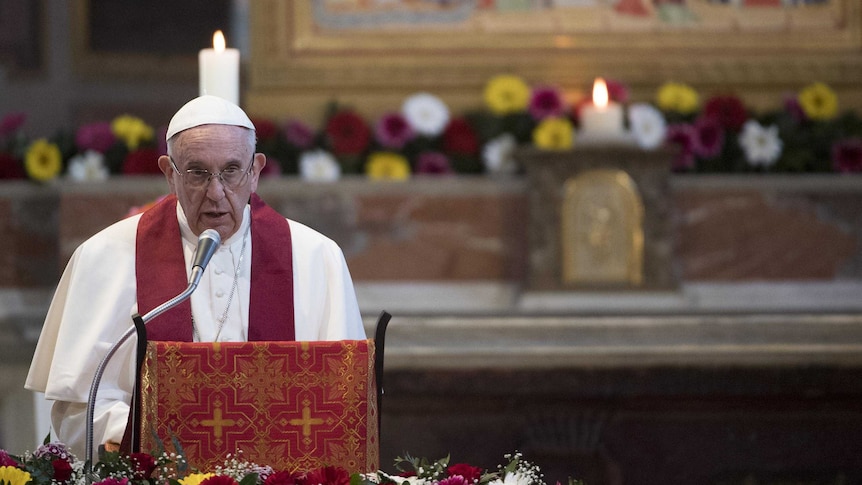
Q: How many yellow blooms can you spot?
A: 9